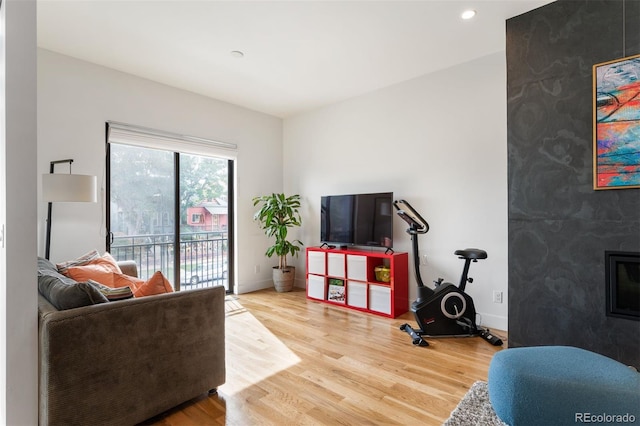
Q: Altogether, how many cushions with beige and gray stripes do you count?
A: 2